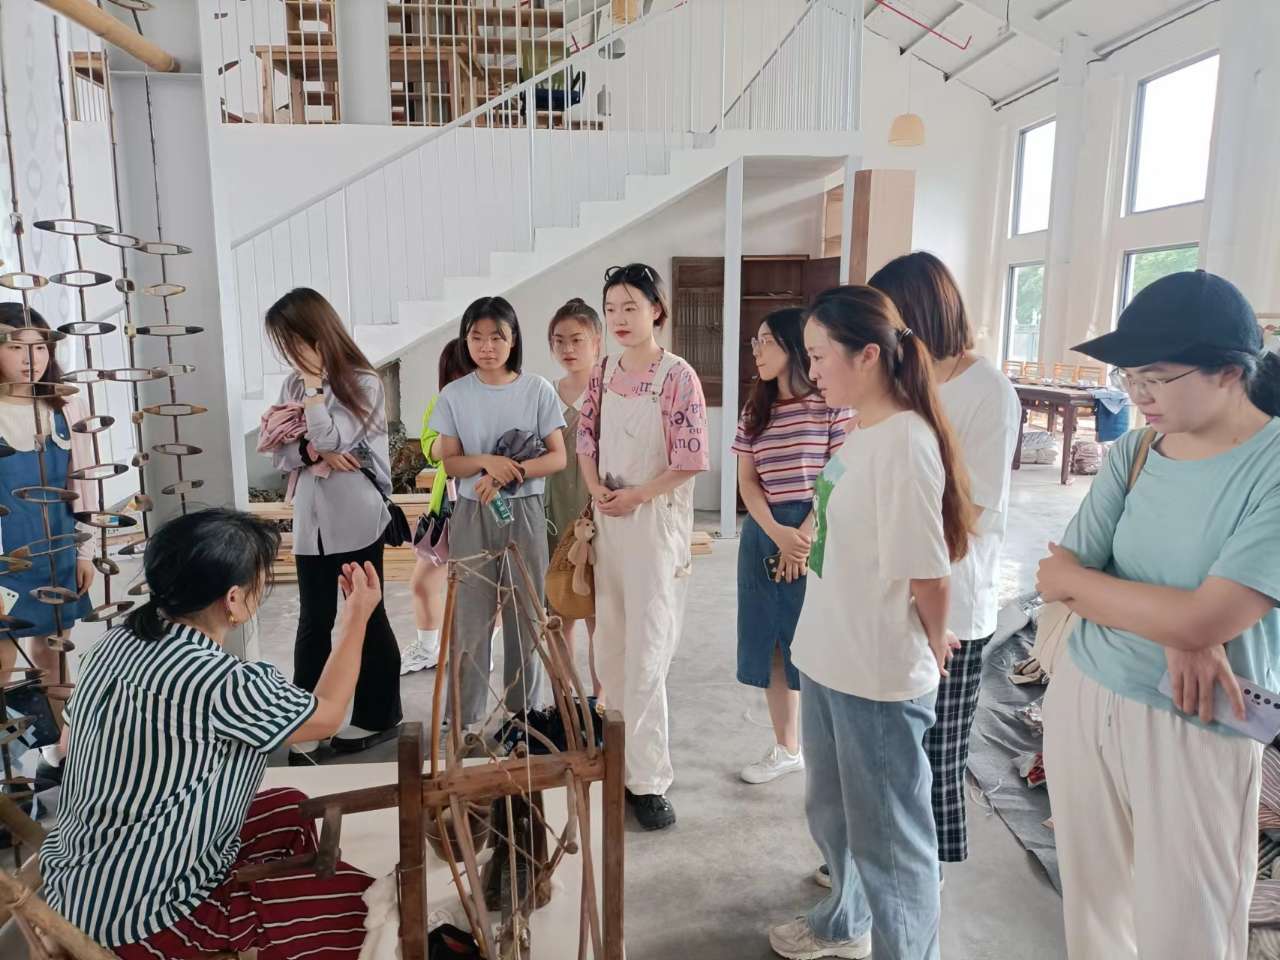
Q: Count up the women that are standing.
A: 10